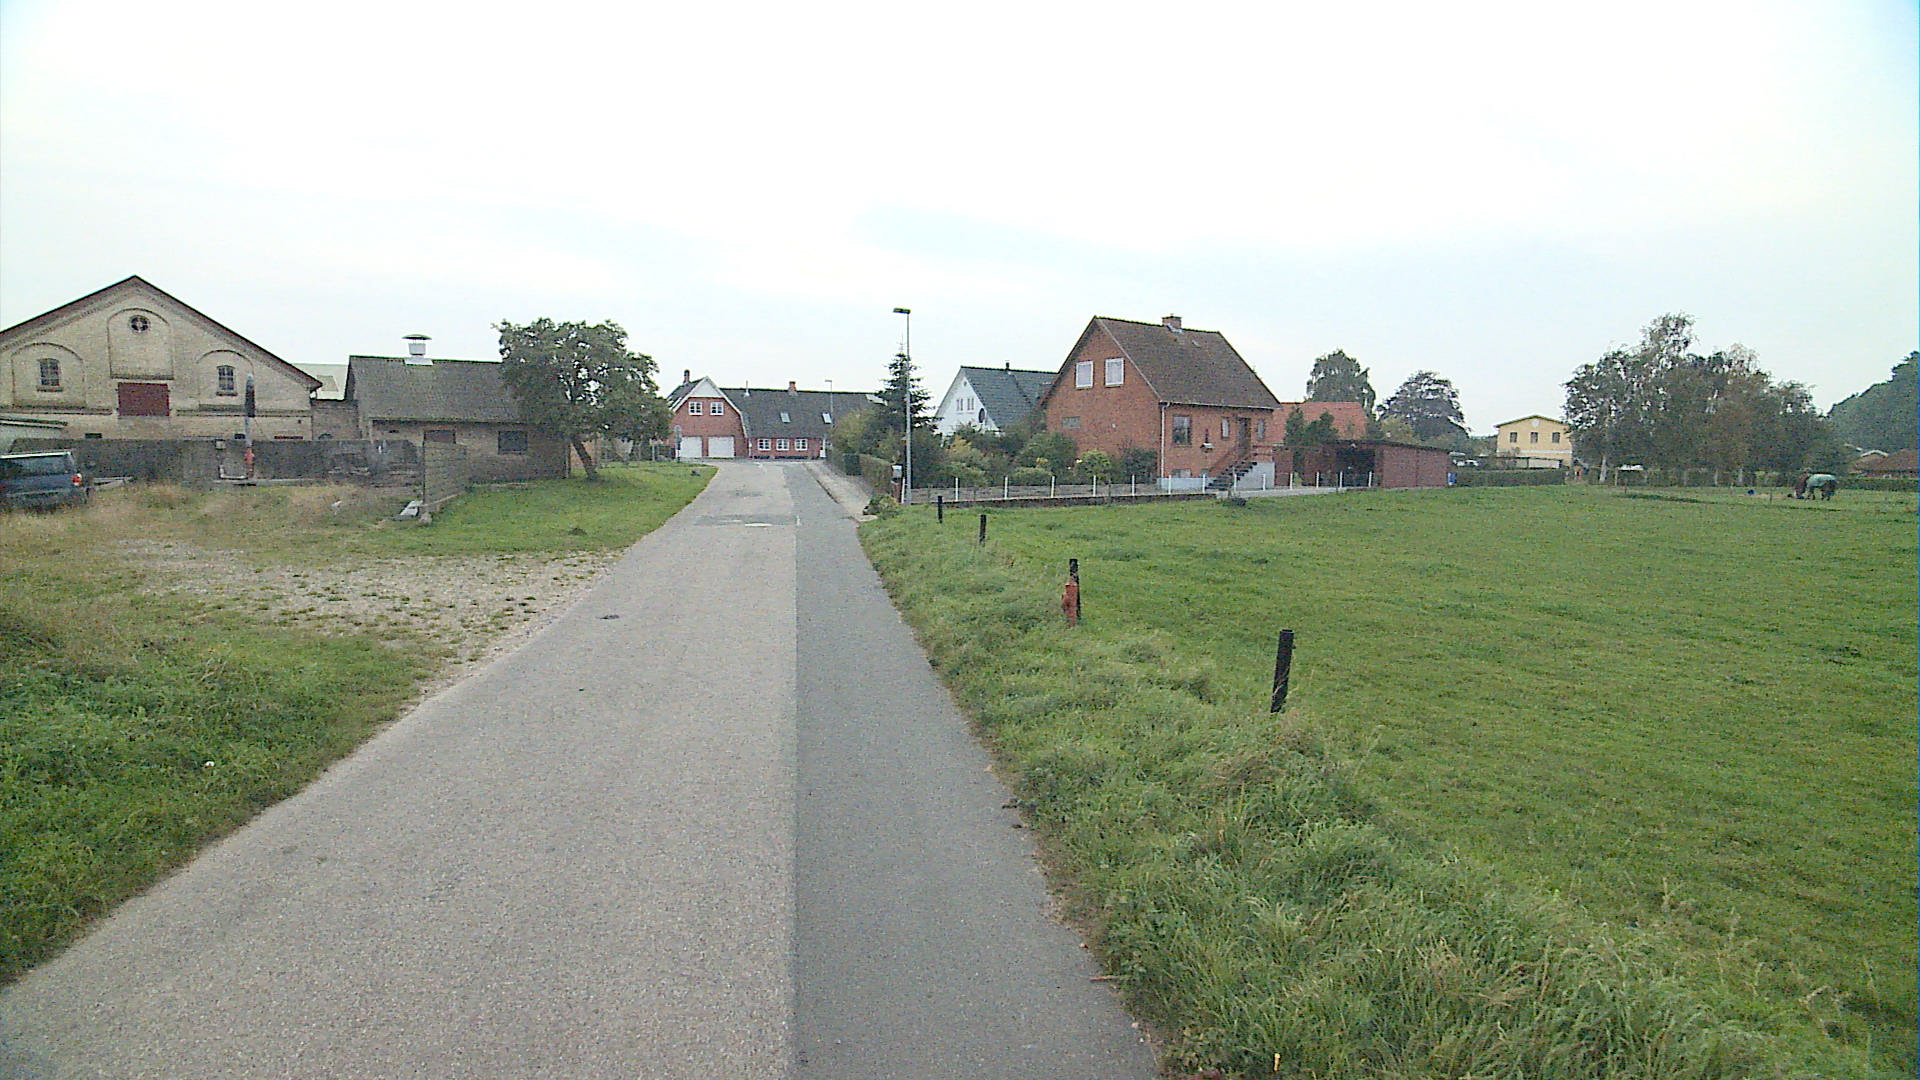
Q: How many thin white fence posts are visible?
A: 14